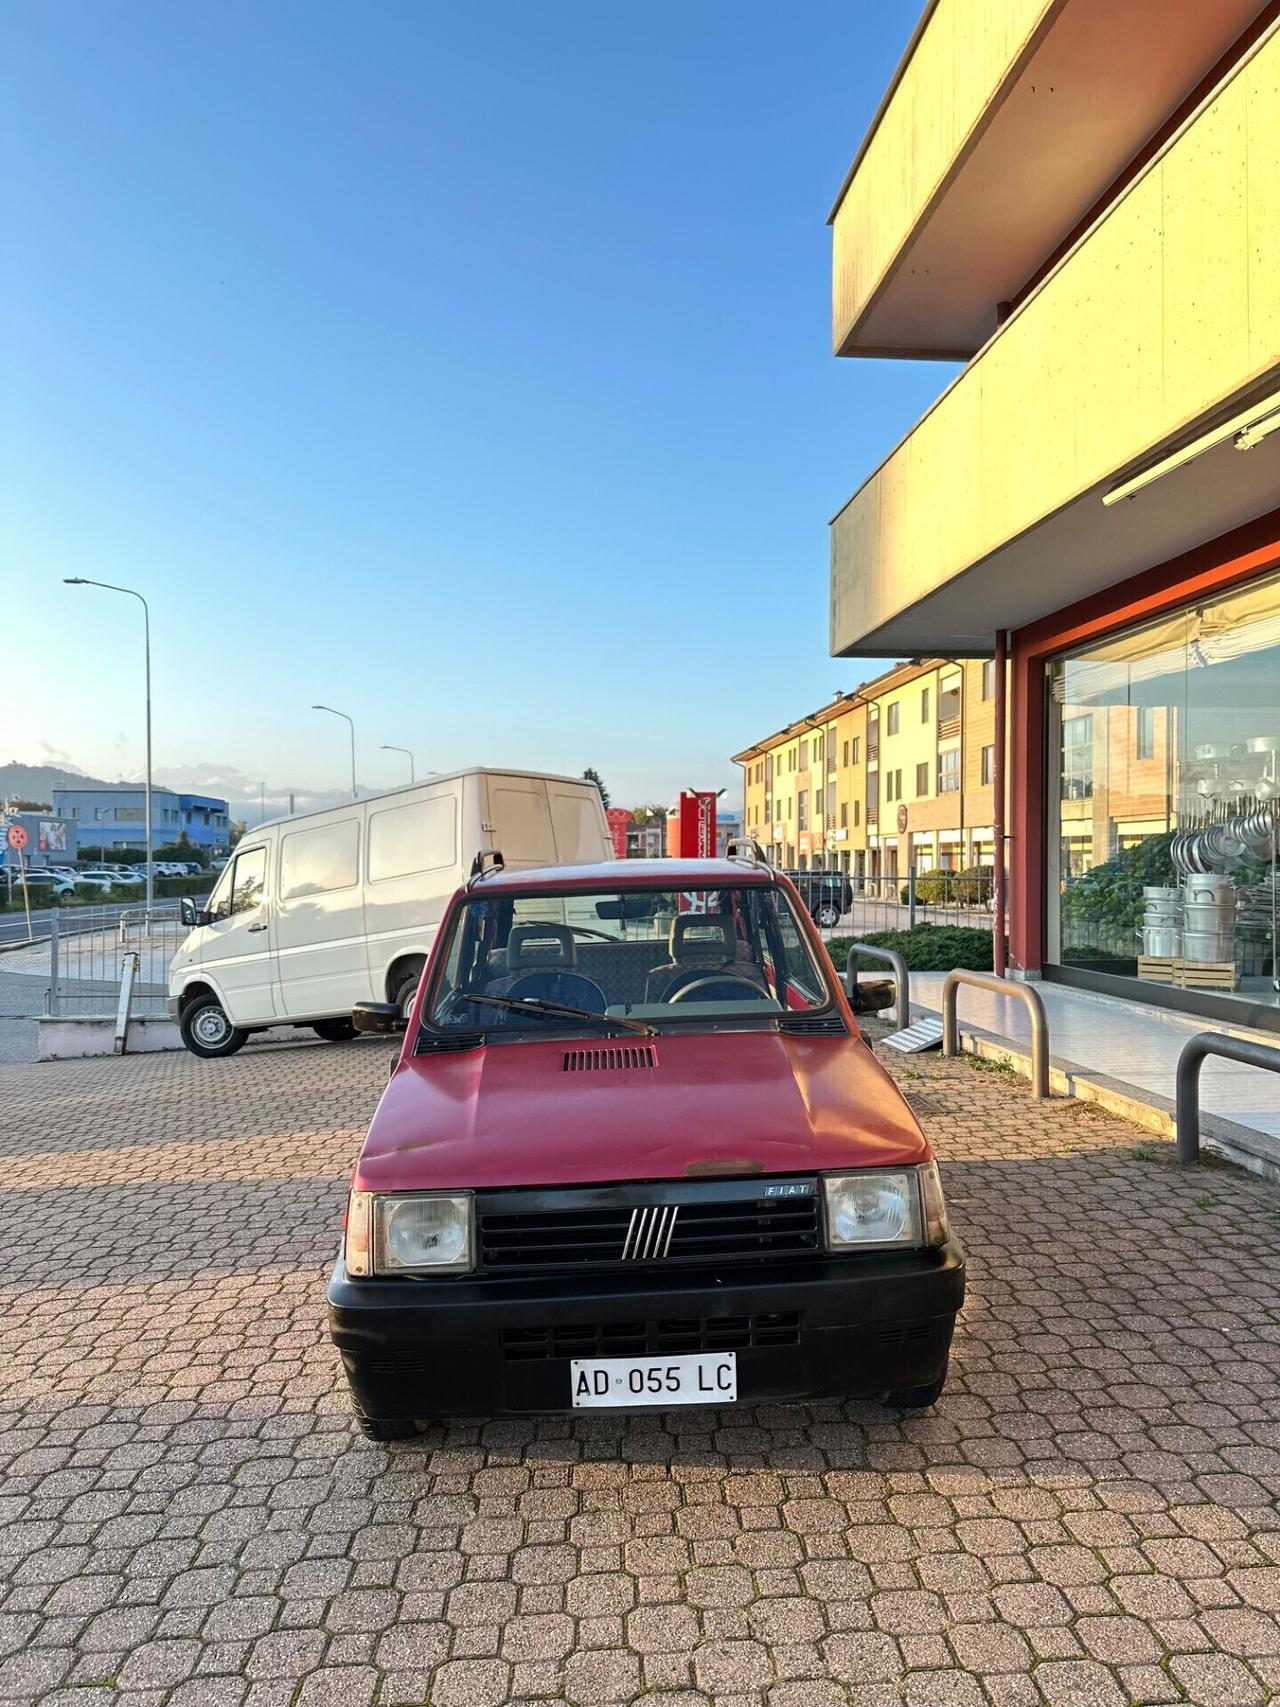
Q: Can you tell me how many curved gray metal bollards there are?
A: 3